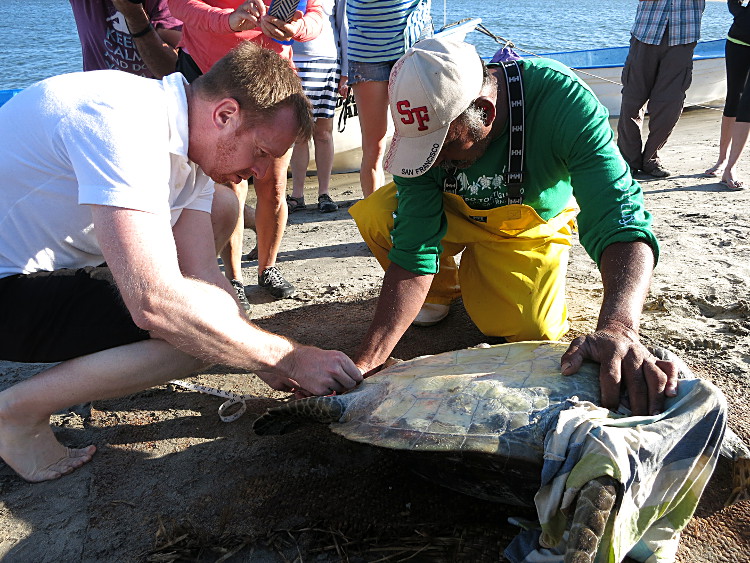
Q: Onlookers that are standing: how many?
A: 6